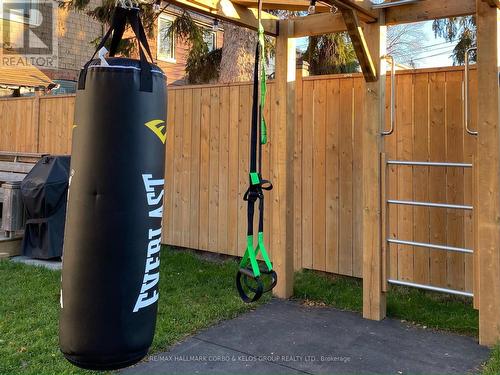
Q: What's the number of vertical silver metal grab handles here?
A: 2